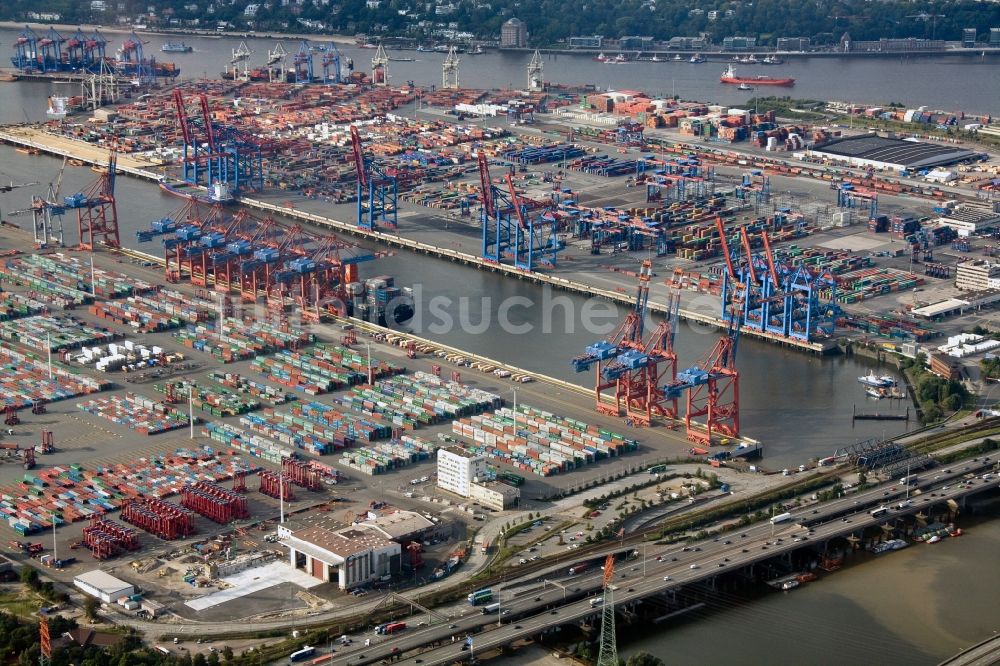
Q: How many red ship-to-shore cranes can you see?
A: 10